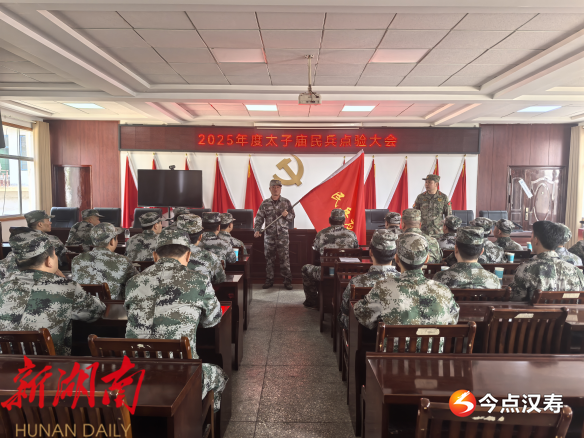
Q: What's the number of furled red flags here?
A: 10